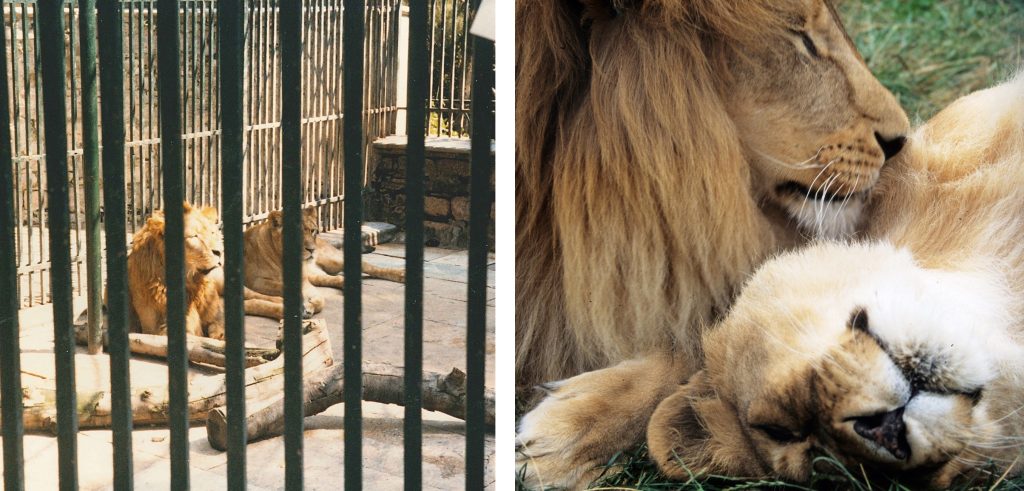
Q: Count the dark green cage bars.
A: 9